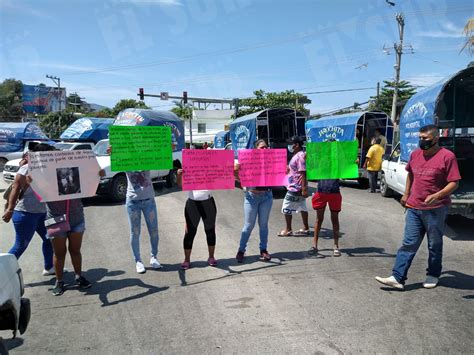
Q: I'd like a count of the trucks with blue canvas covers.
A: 7